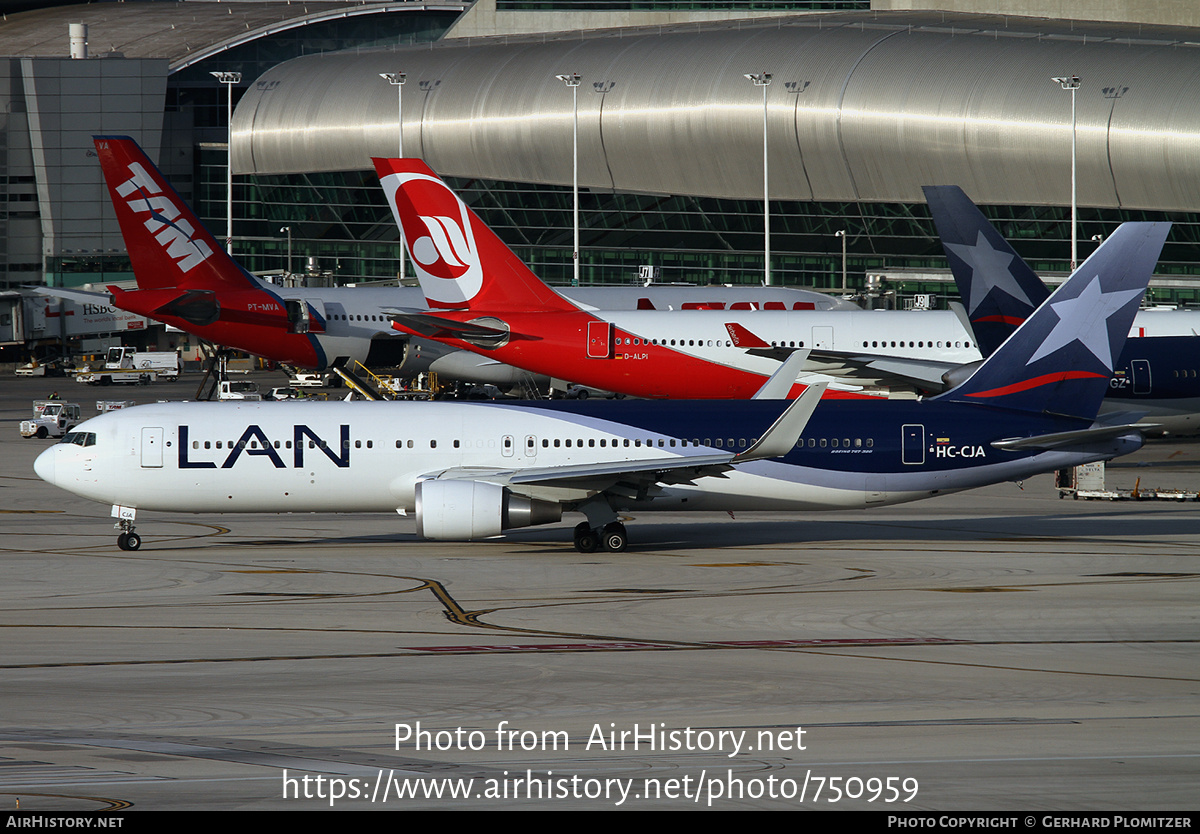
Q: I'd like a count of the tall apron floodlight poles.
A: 5